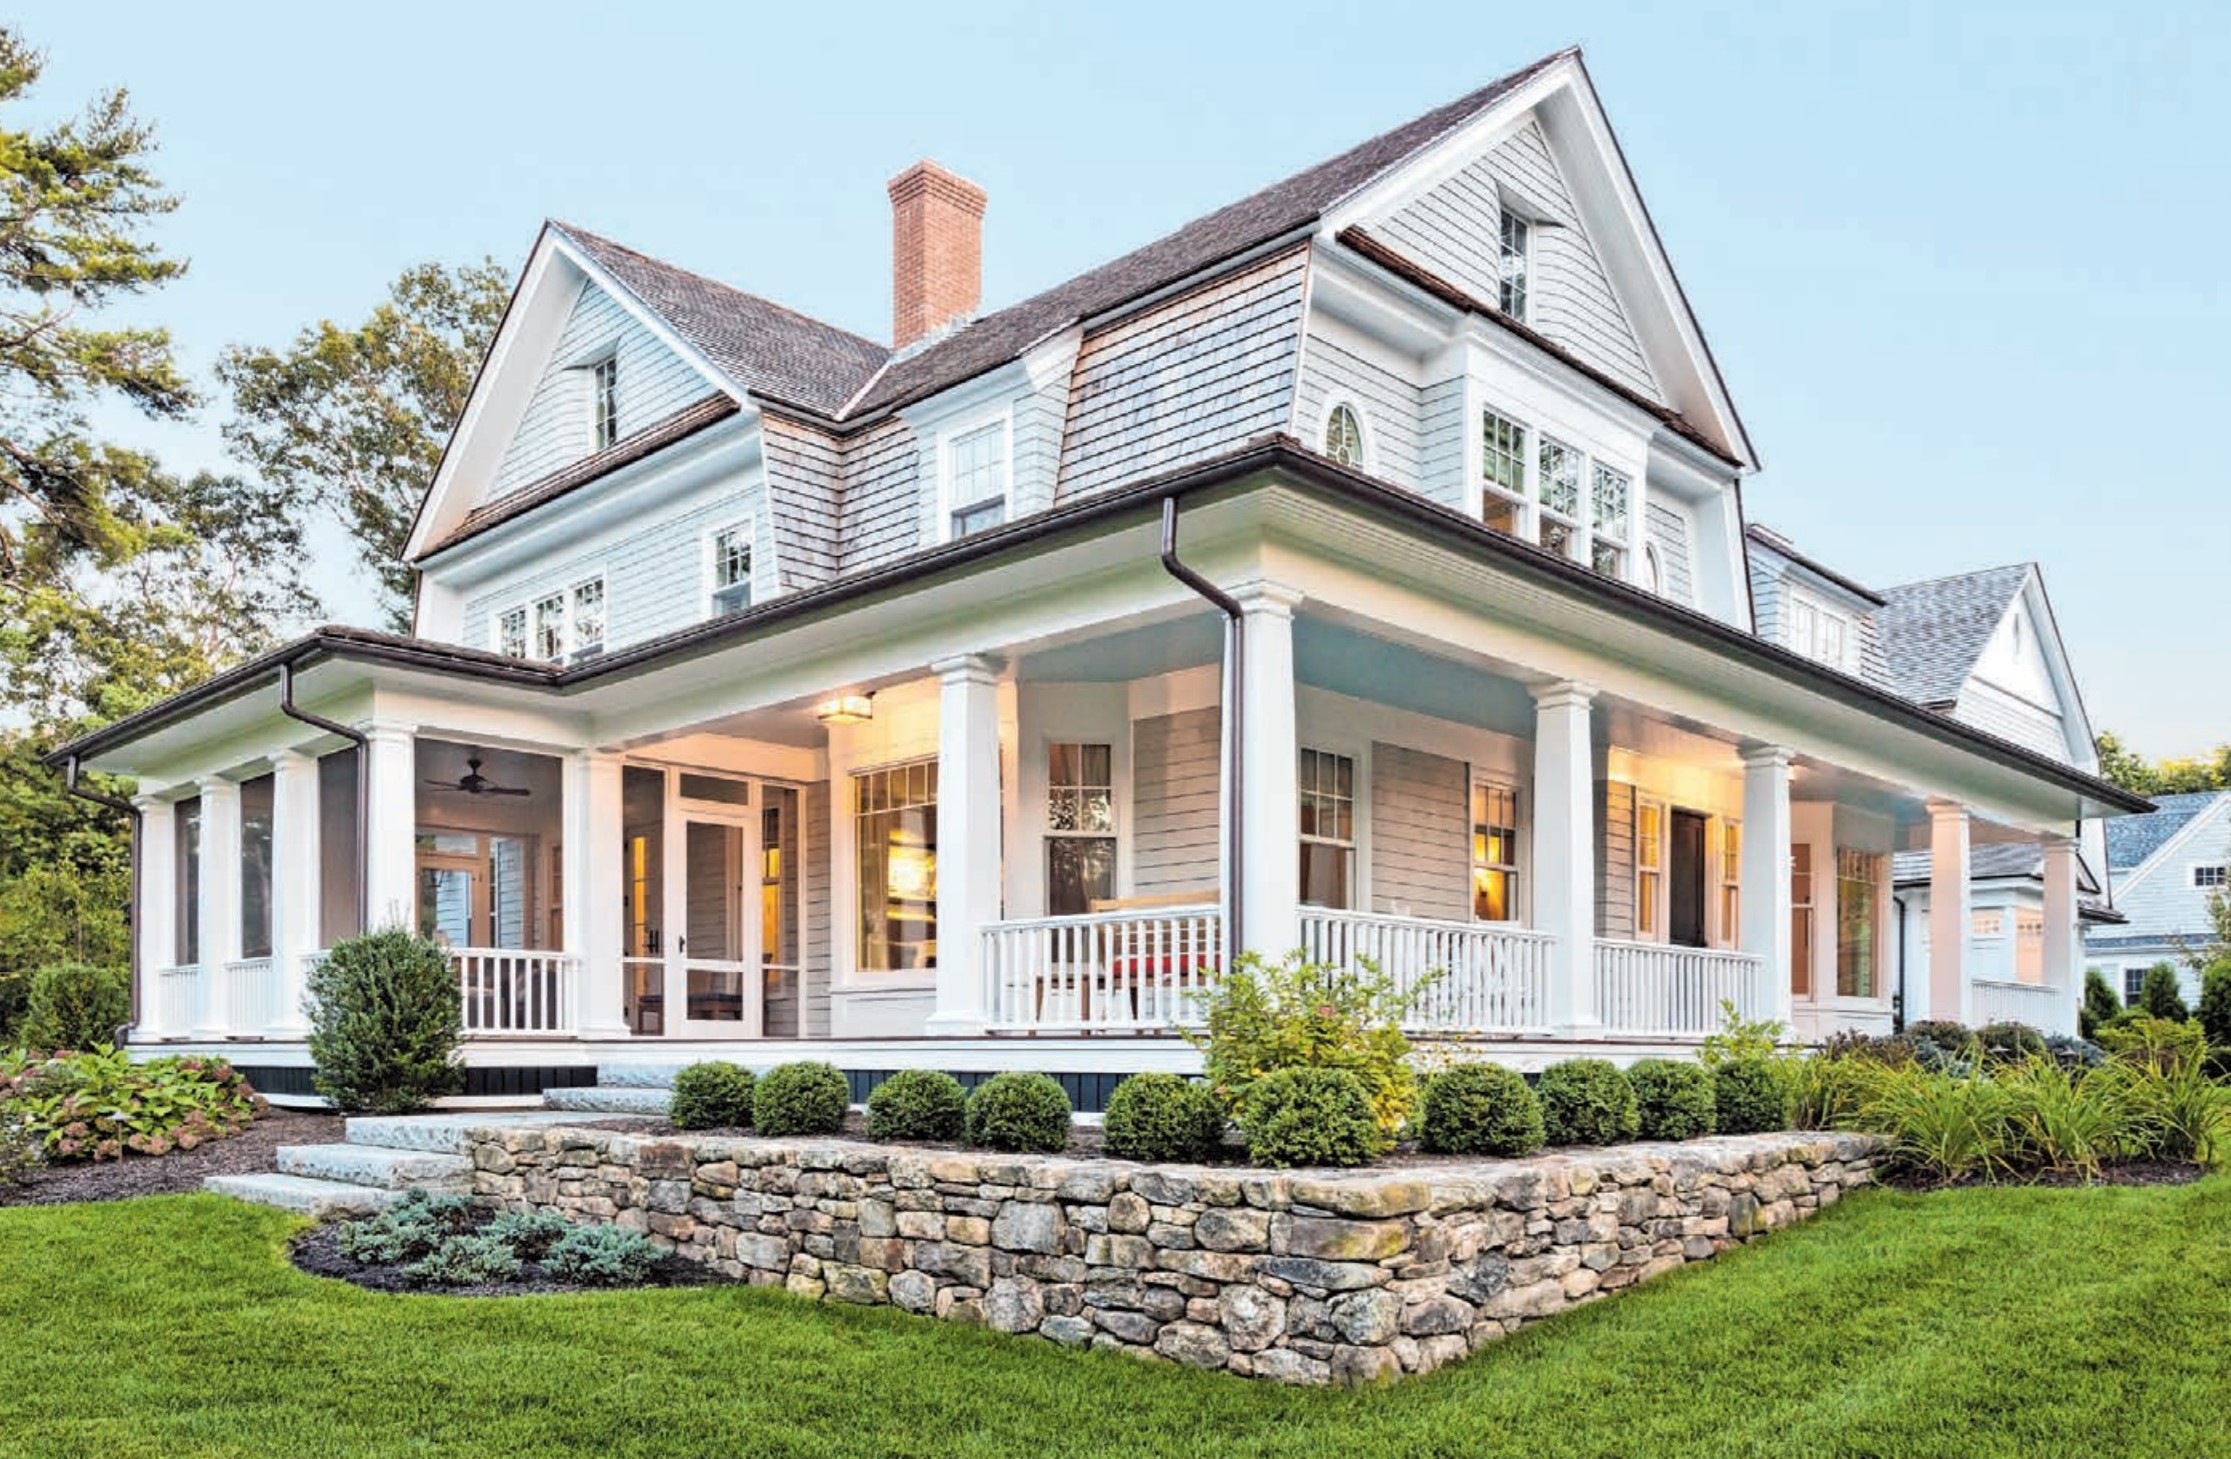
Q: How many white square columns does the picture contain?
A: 11